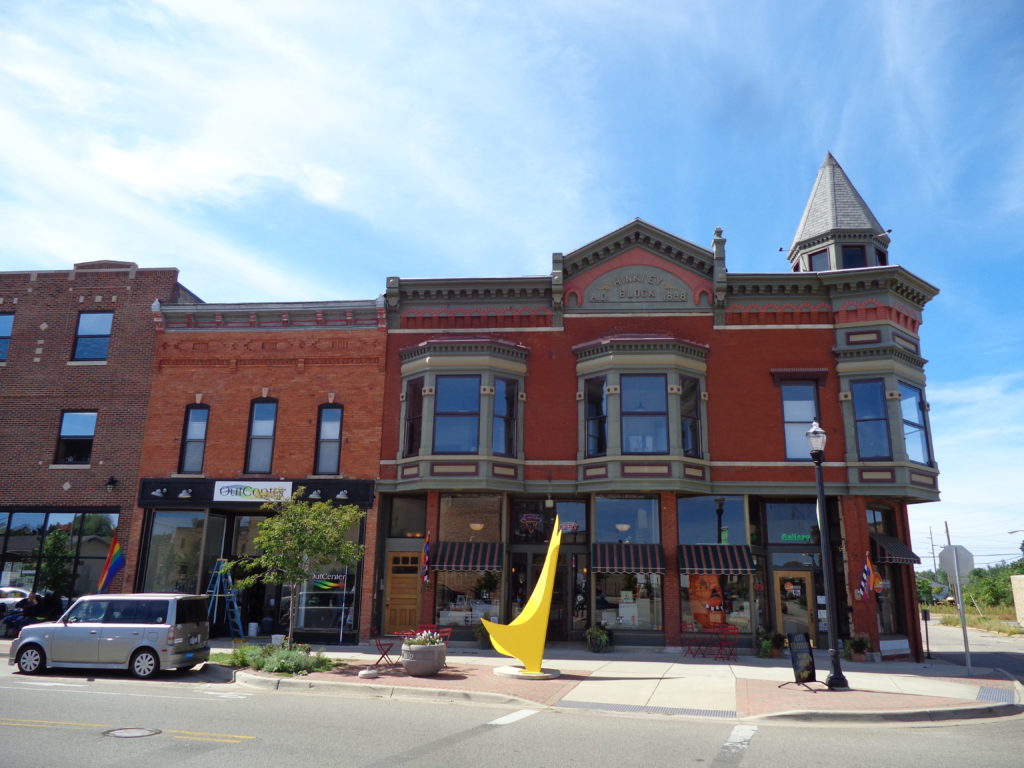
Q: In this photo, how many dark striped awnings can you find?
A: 4